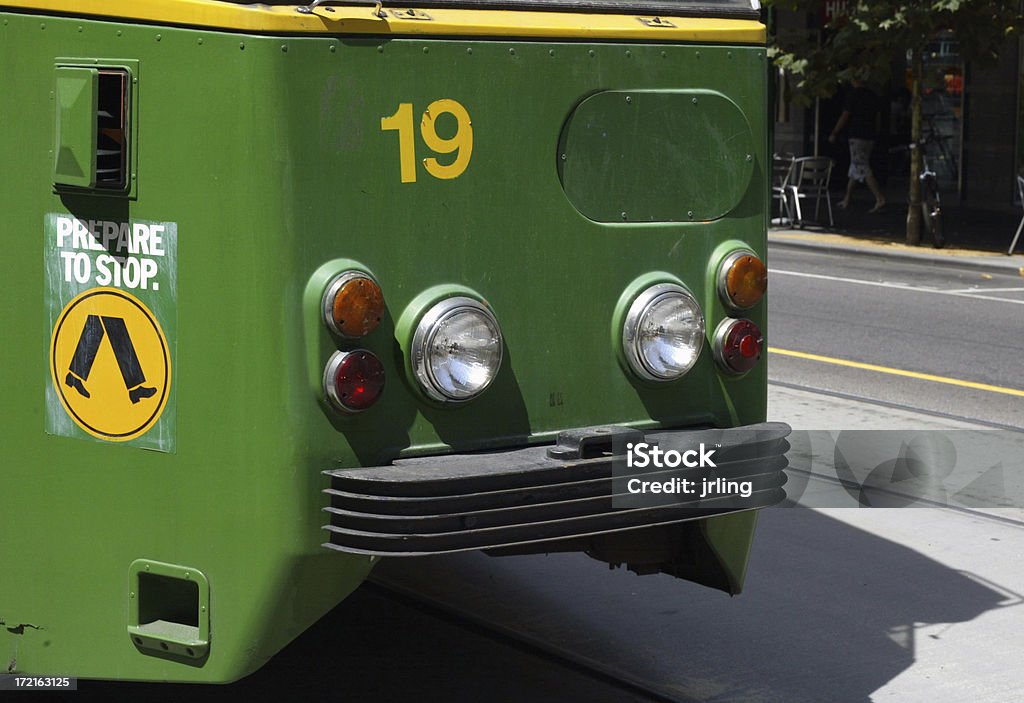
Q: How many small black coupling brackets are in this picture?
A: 1